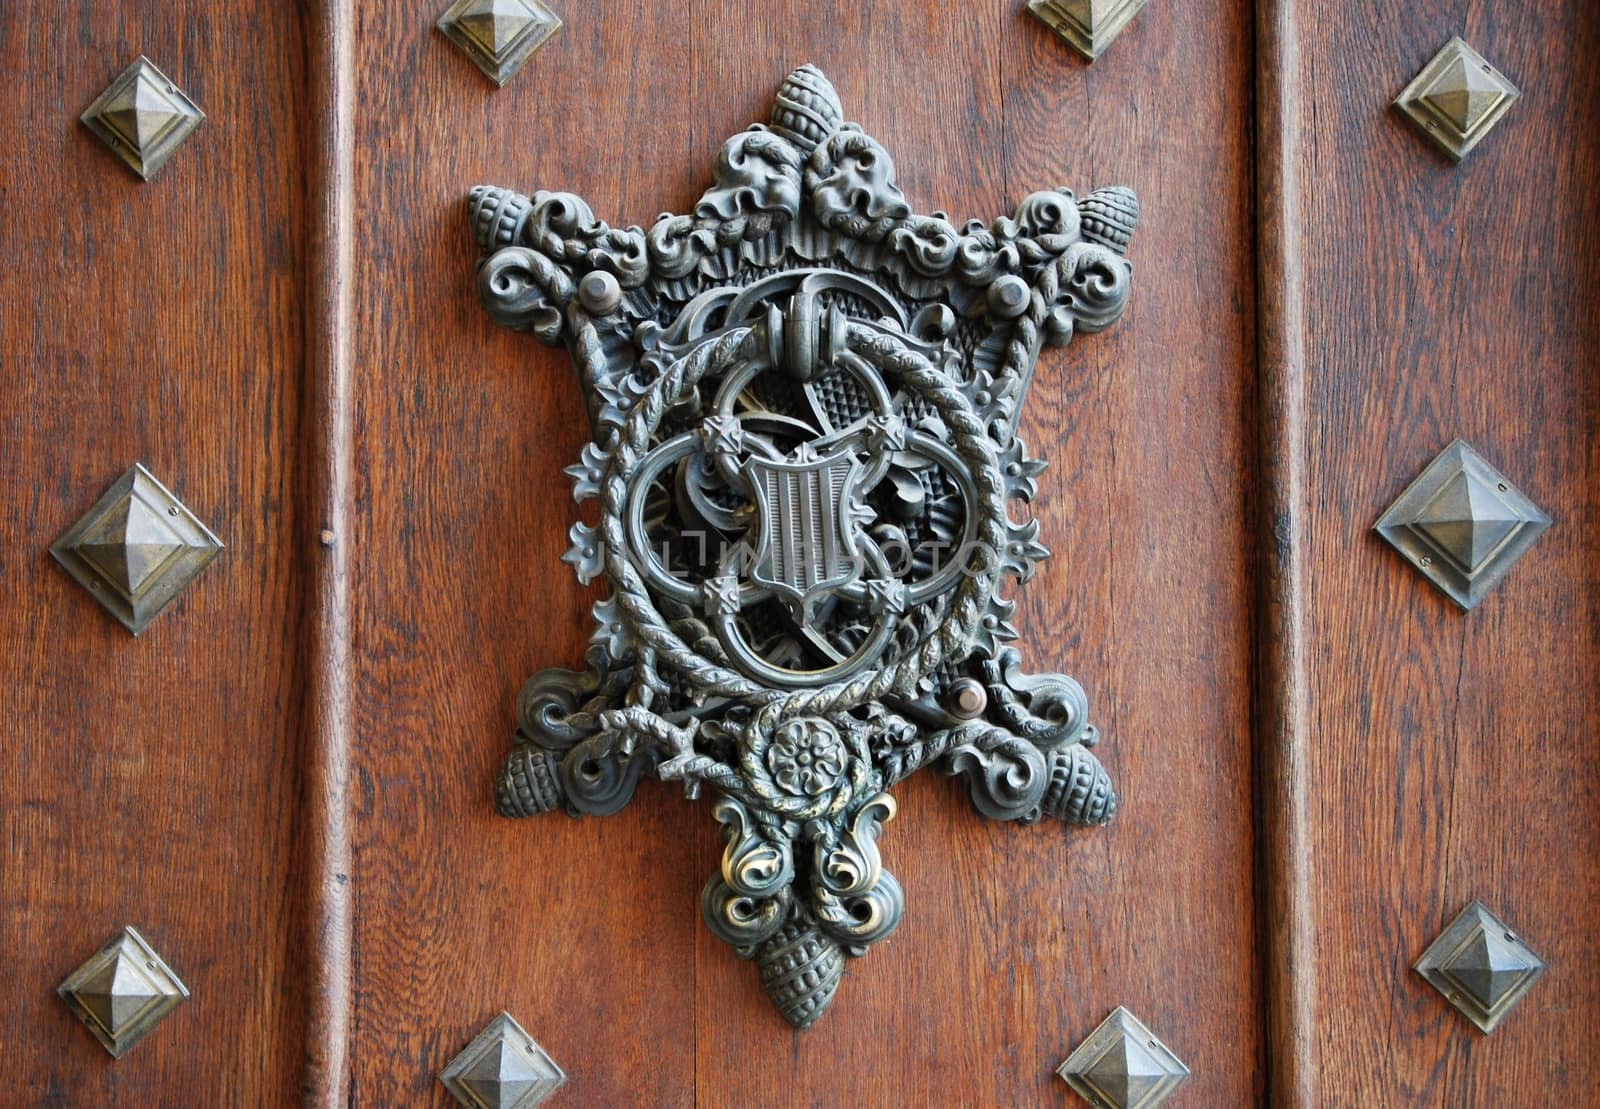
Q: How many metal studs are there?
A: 10